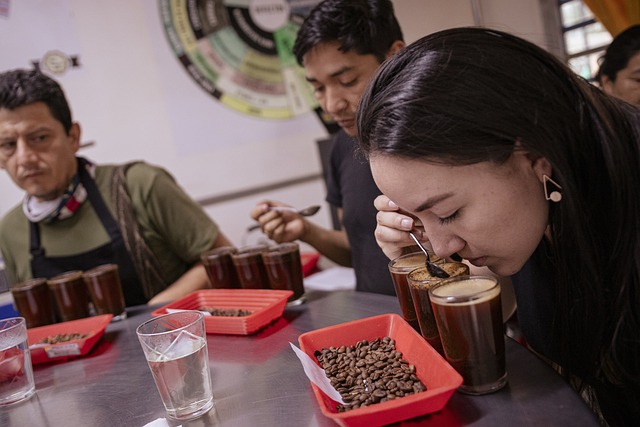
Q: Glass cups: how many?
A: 11